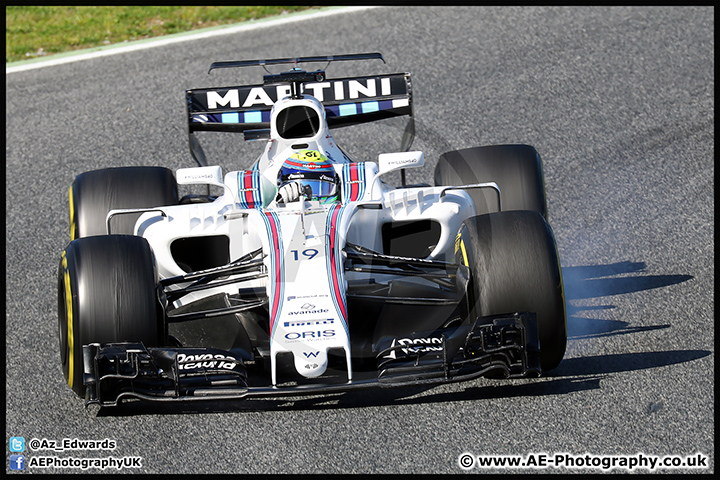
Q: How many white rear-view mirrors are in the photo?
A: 2